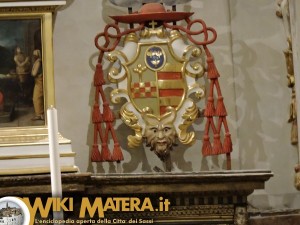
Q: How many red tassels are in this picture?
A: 12